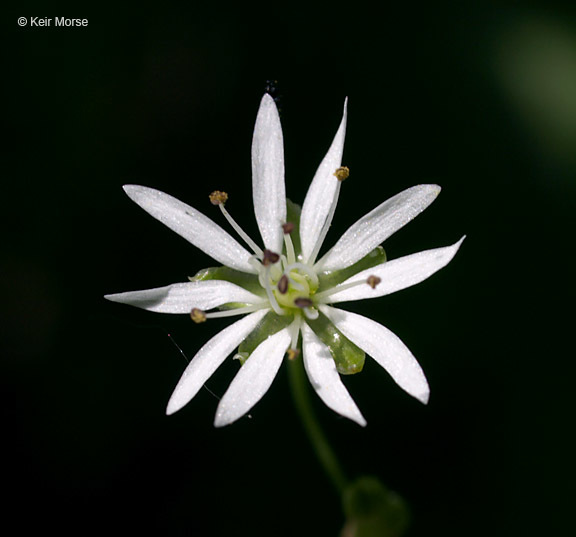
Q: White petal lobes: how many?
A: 10